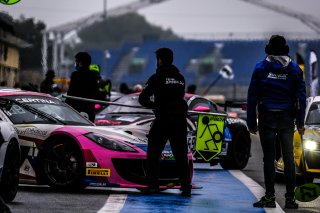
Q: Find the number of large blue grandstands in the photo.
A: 1